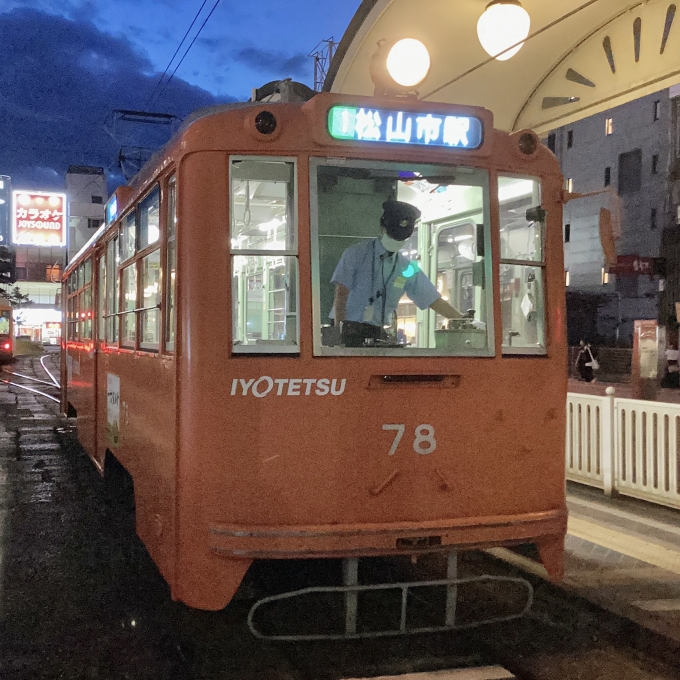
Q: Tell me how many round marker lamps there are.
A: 2